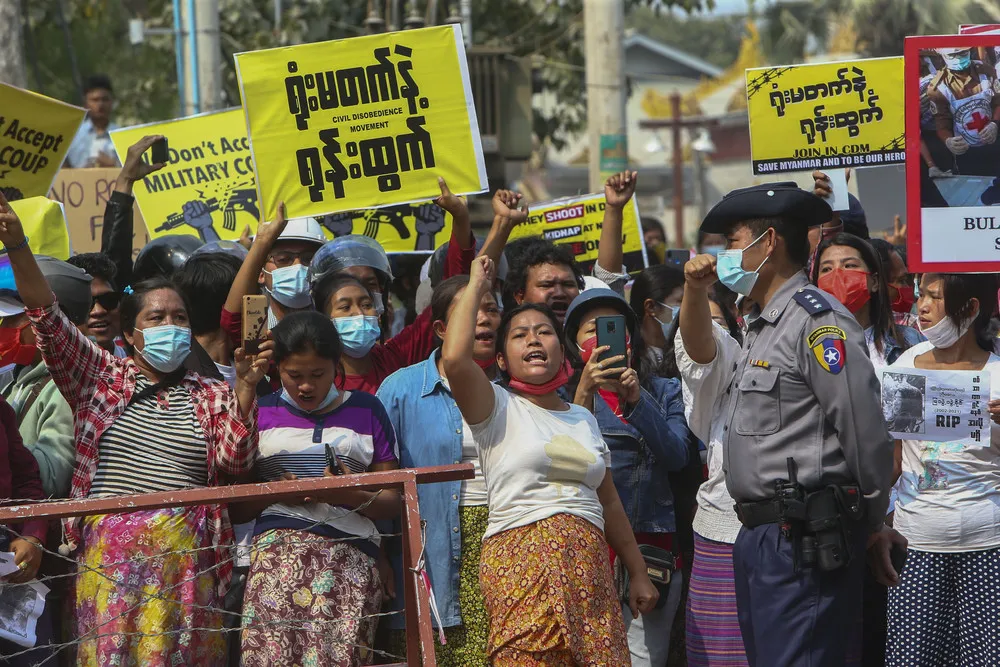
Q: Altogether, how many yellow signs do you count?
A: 7